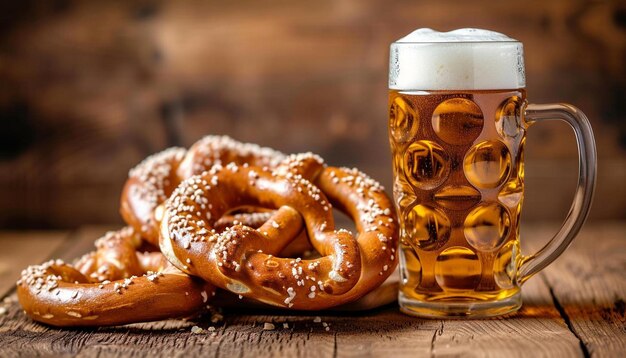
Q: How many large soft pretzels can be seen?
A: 3